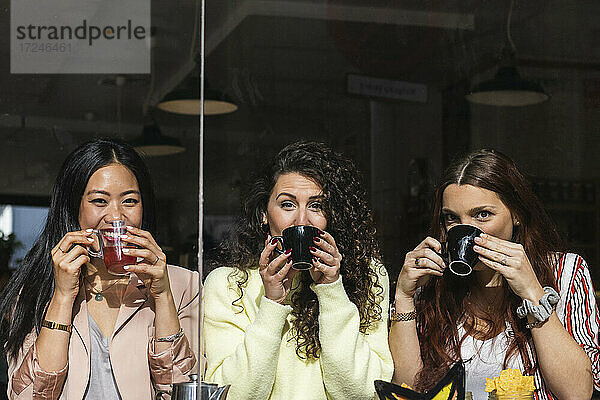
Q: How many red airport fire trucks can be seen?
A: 0